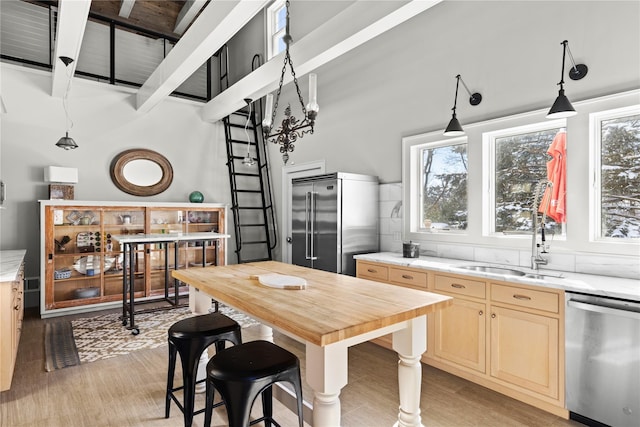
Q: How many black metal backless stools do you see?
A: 2